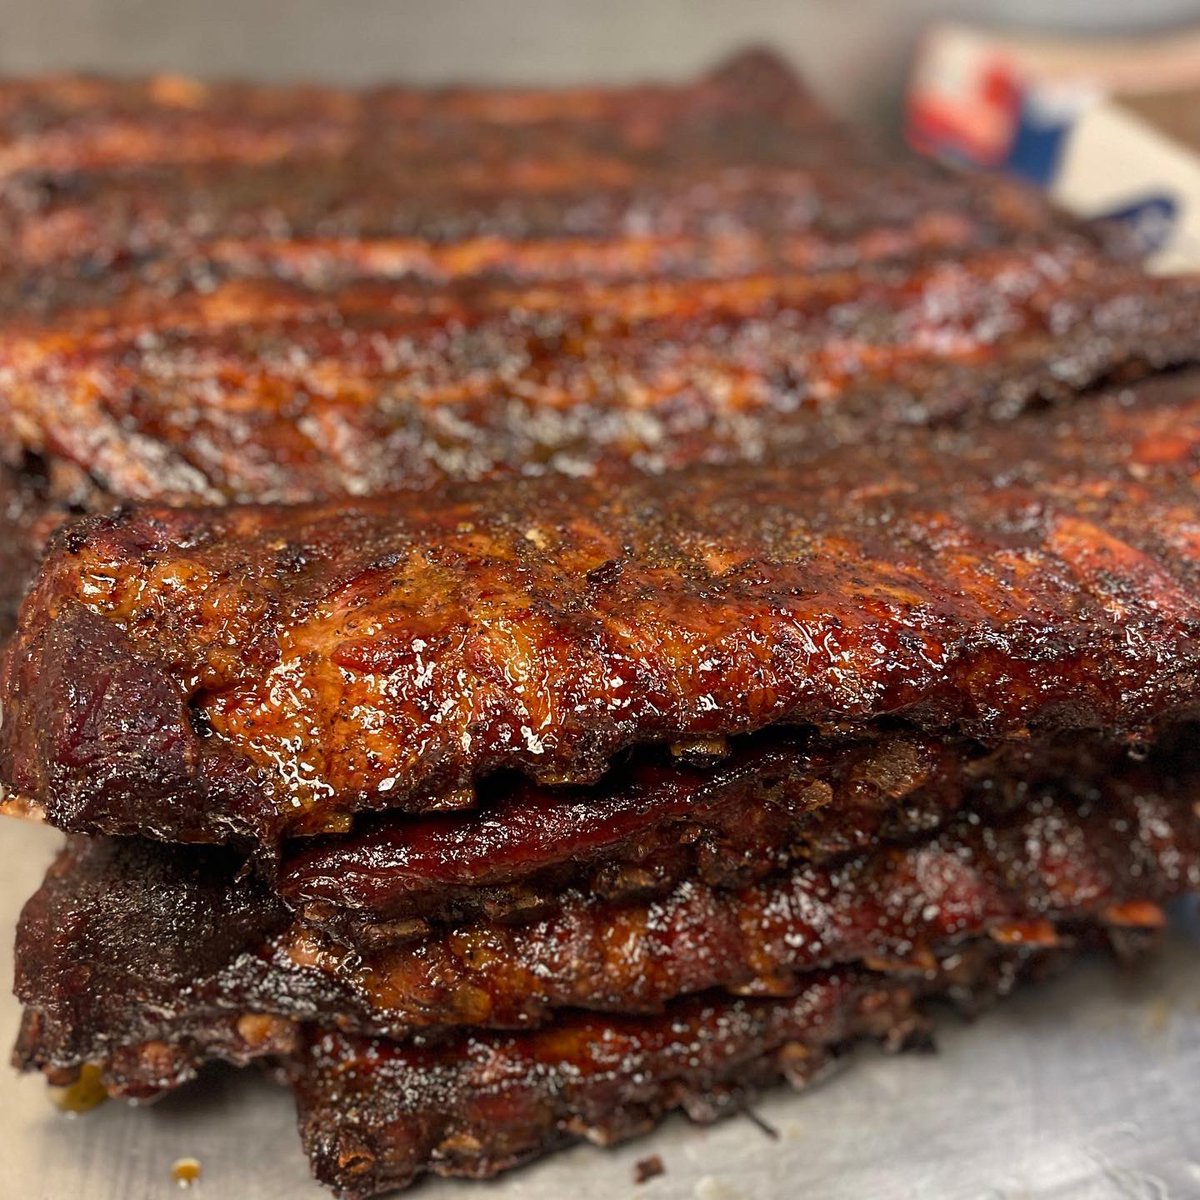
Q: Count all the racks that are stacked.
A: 4